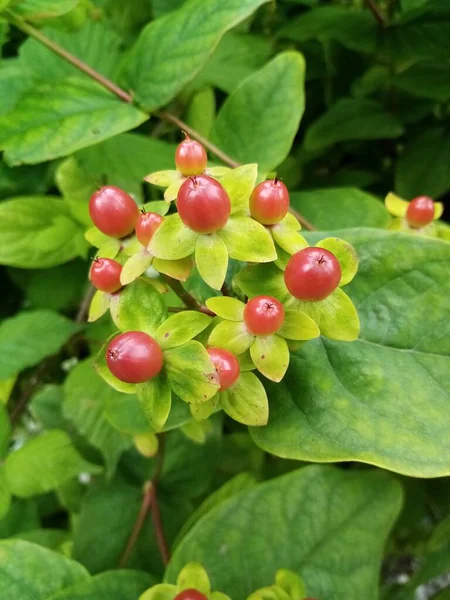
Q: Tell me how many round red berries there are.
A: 12